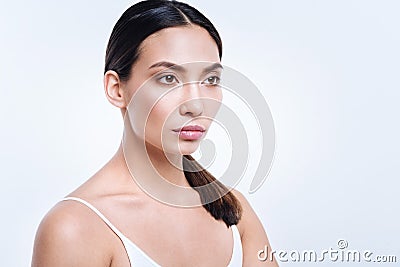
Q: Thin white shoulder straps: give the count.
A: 2